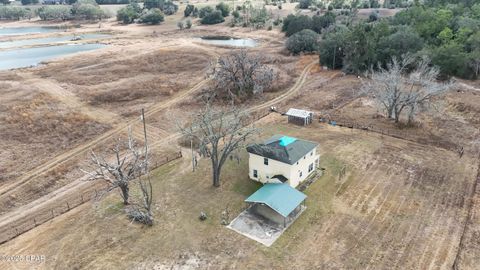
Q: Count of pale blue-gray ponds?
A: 4